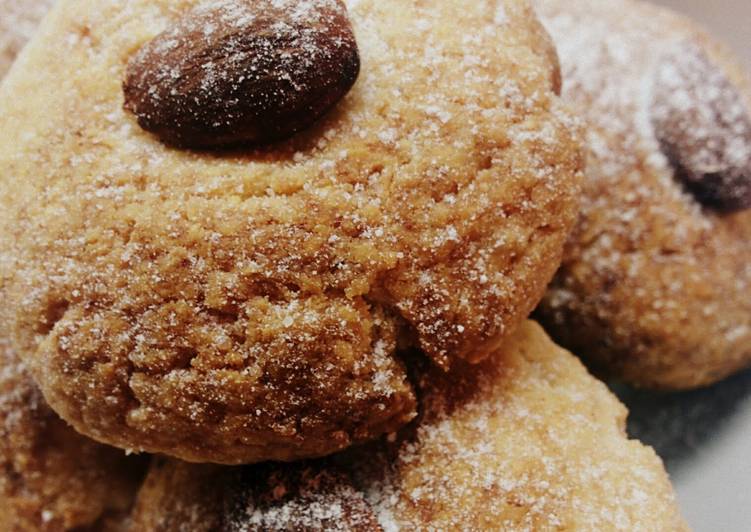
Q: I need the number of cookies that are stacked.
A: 4